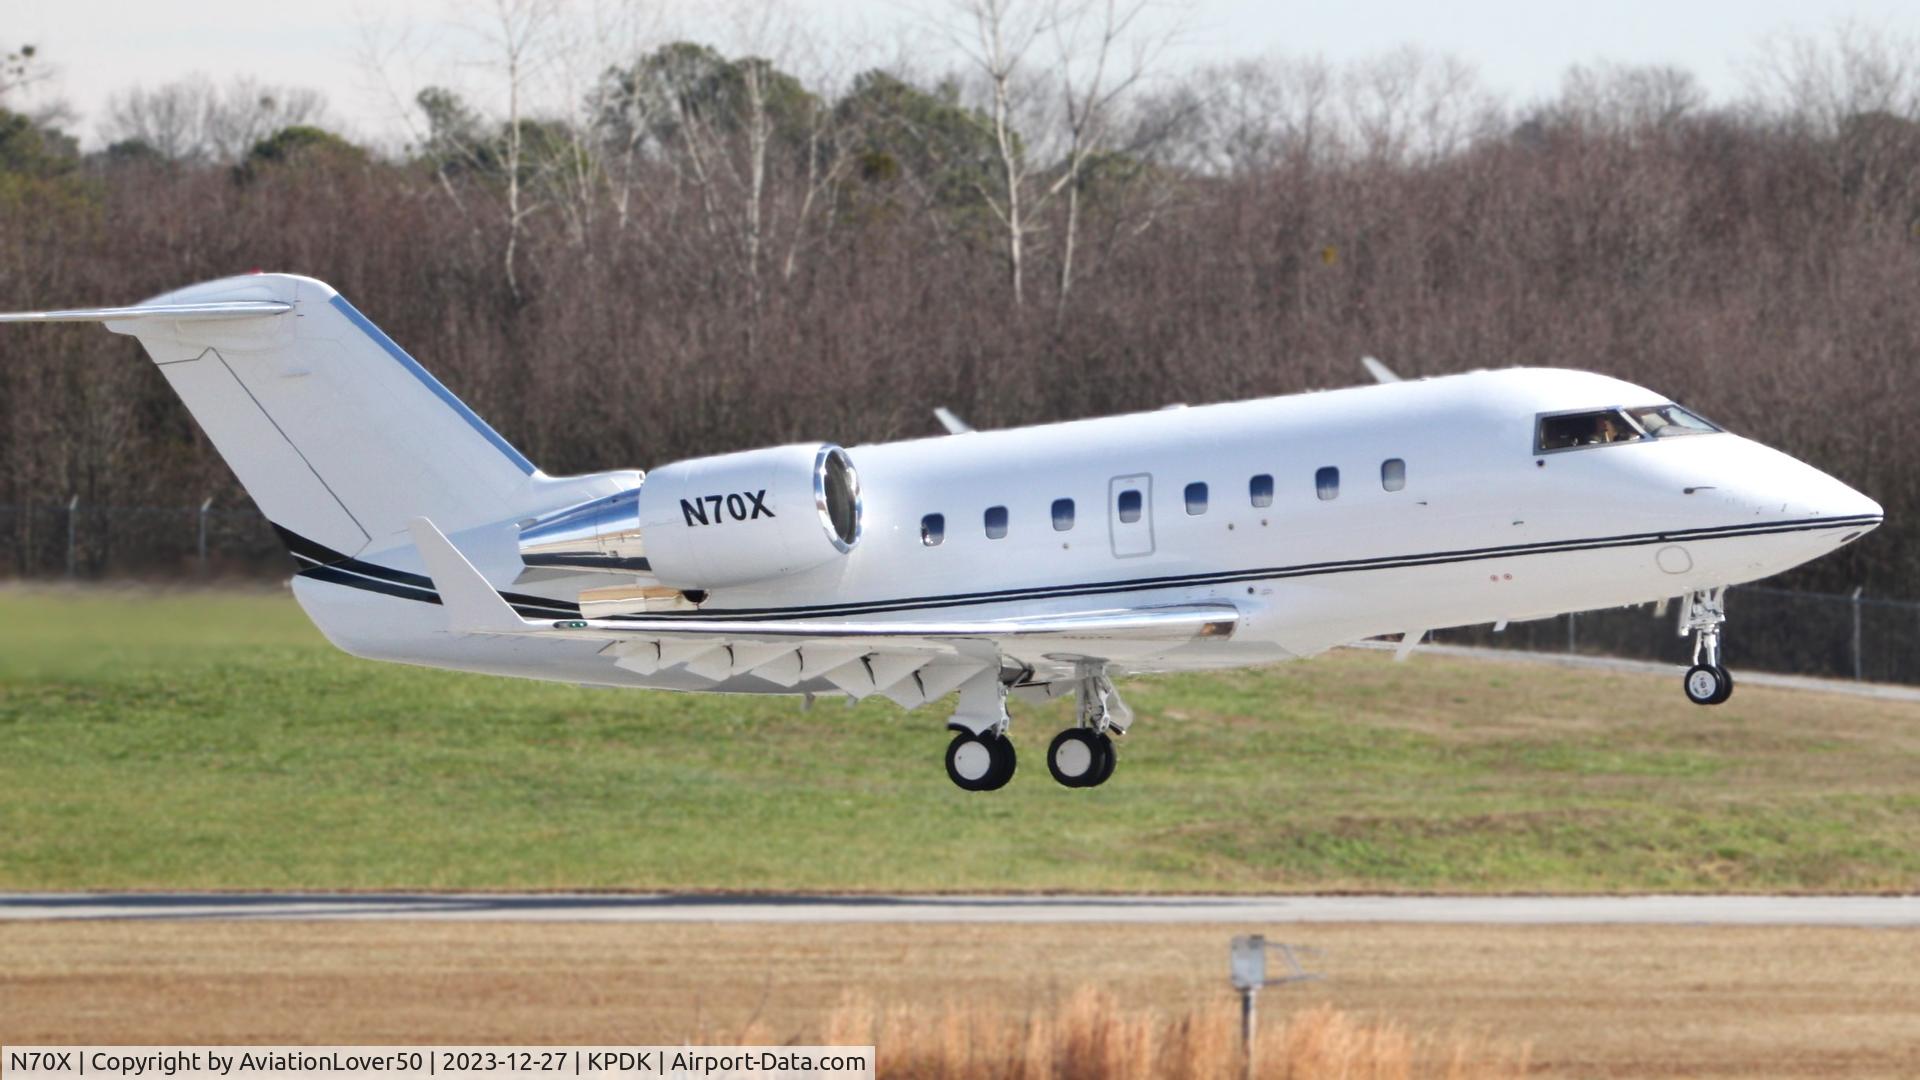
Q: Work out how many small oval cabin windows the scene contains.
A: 8